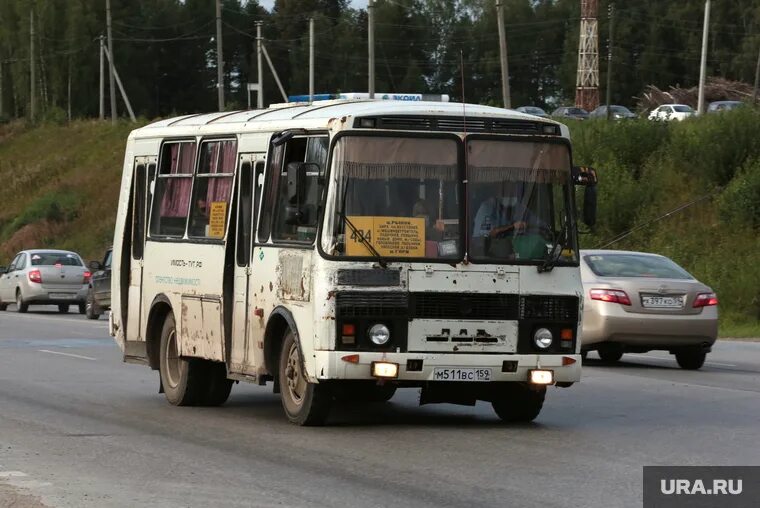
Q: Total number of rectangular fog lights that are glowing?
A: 2